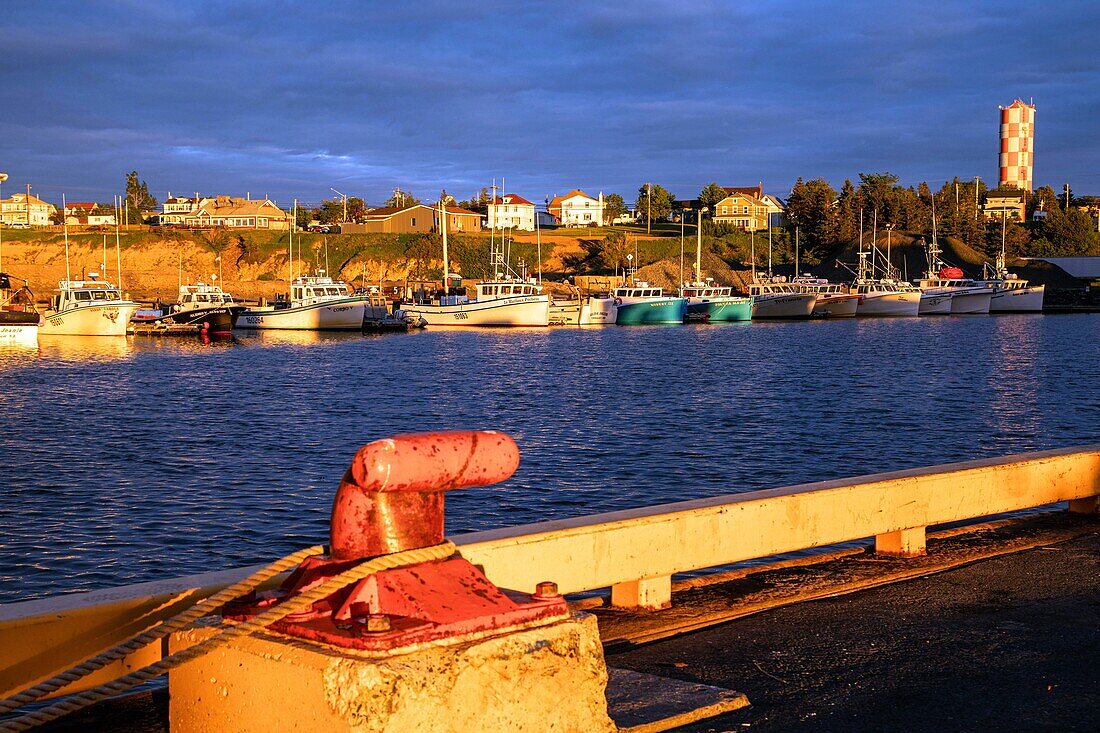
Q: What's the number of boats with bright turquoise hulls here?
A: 2